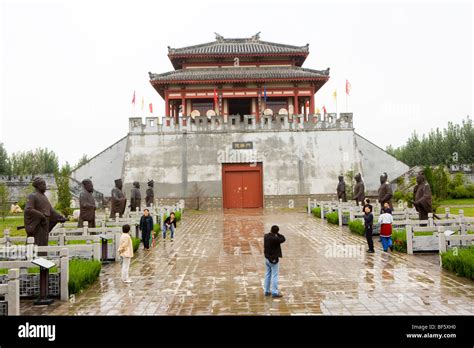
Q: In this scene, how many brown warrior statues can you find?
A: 9